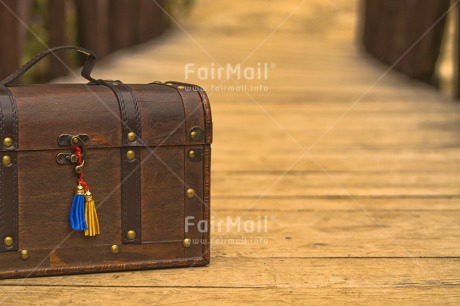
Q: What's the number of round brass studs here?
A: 12